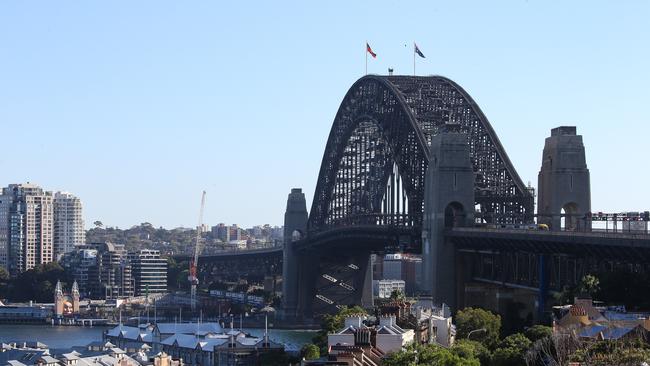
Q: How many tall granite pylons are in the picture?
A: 3